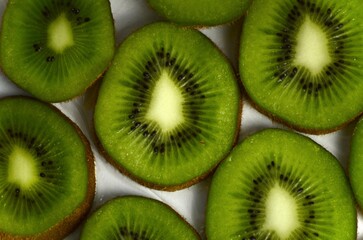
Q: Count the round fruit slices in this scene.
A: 8